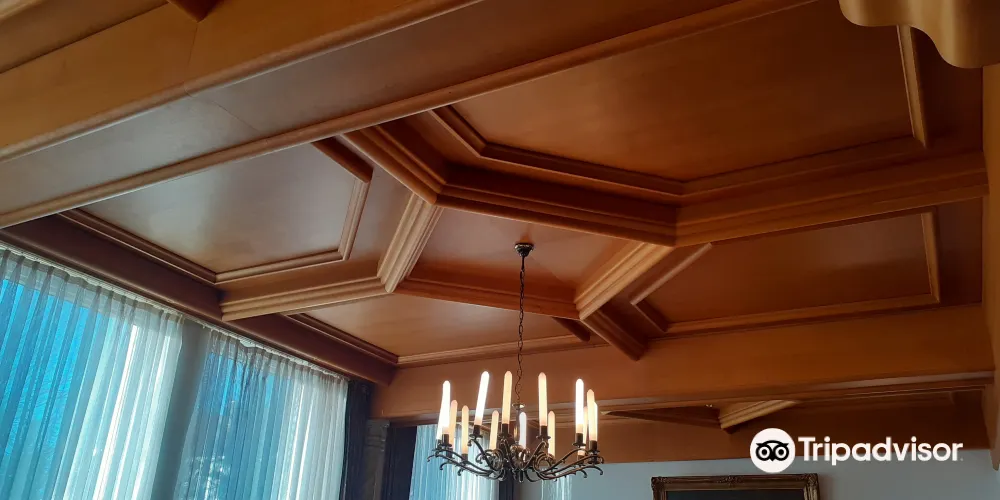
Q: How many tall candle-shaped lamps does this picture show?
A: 14